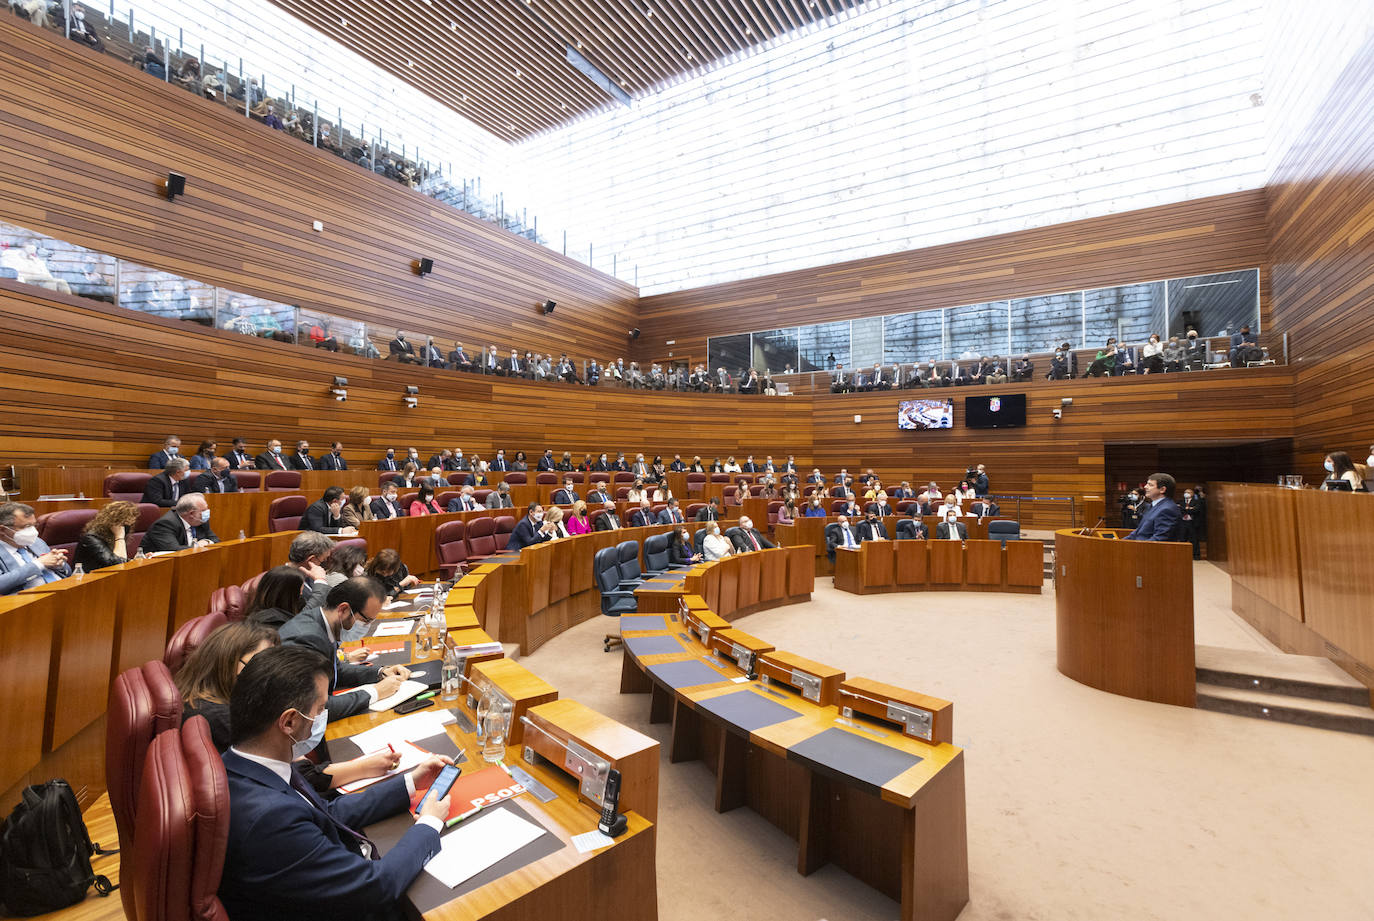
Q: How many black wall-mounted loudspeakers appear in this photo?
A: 4